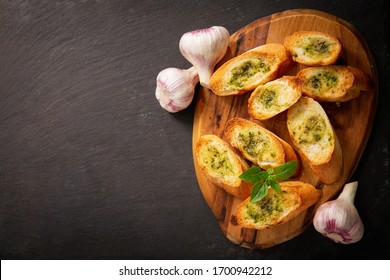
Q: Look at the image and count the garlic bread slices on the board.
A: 8